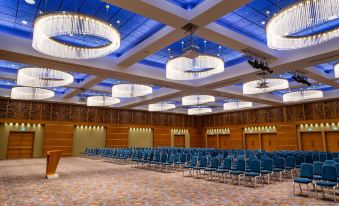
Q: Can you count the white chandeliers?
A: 14